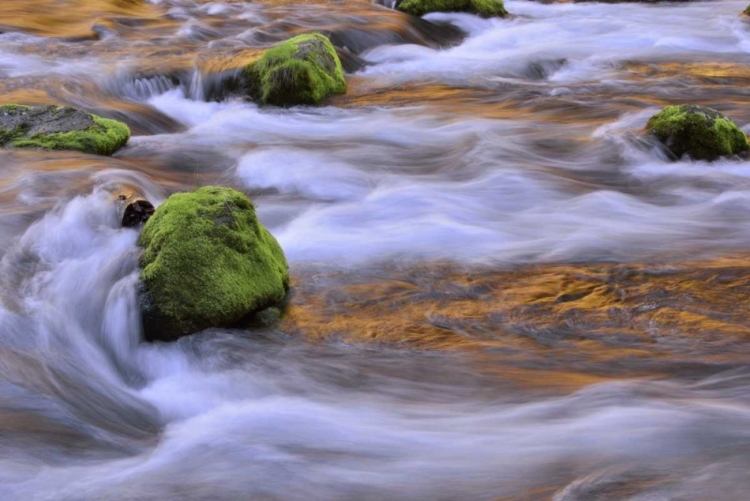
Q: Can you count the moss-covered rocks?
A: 5